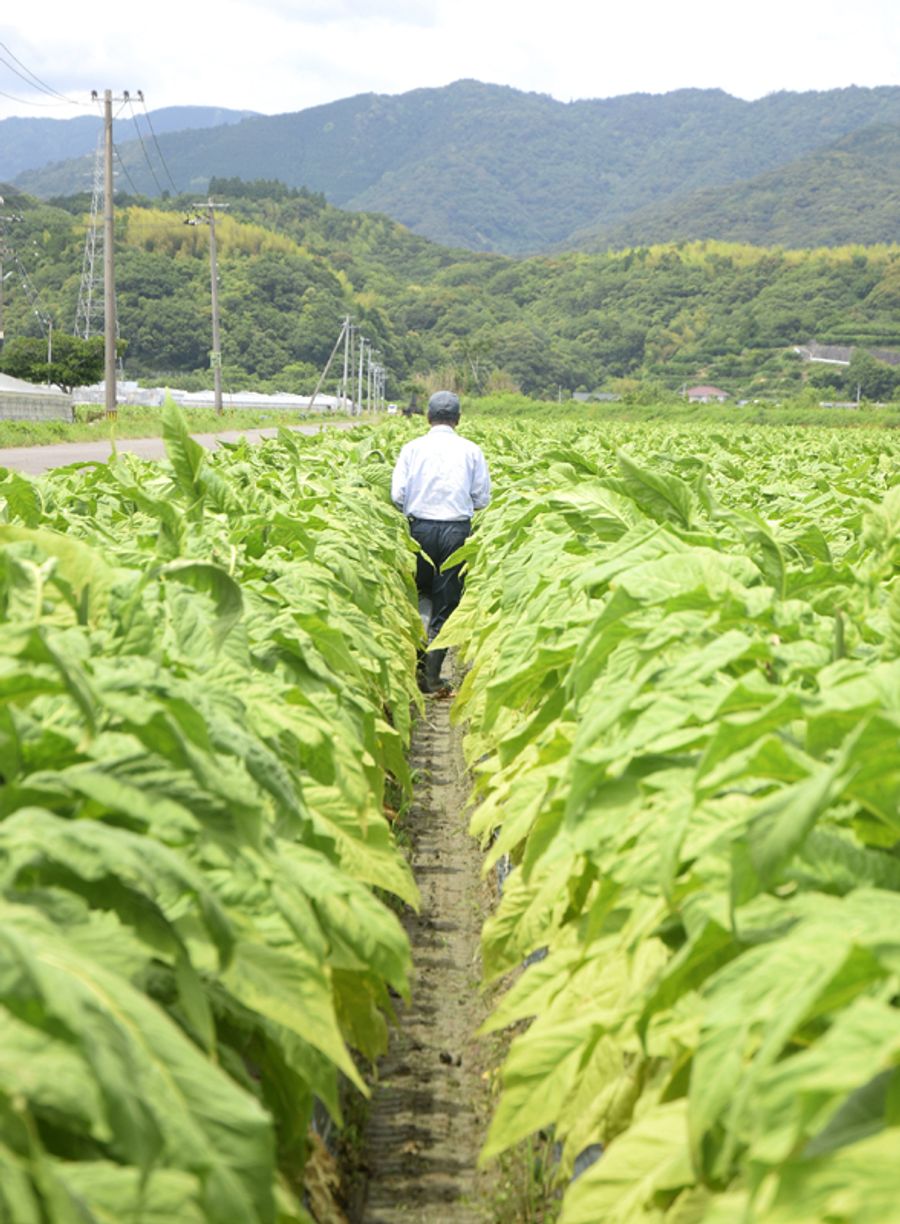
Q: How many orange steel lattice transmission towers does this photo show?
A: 0